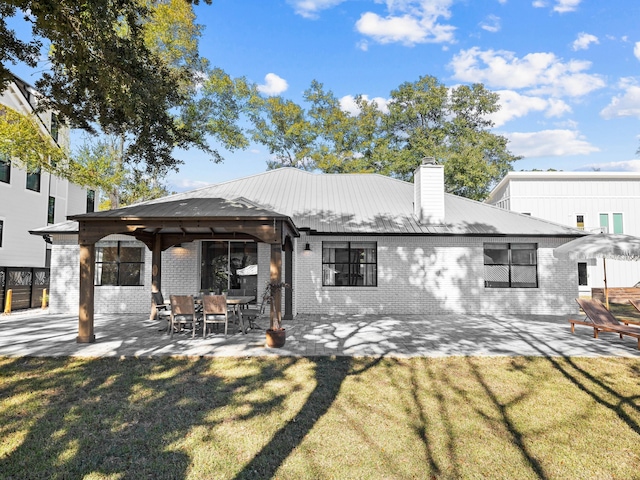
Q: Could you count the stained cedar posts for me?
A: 4